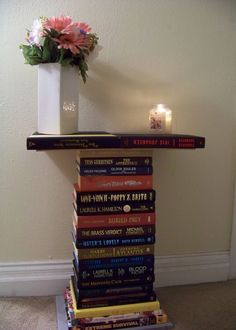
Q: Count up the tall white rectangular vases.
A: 1